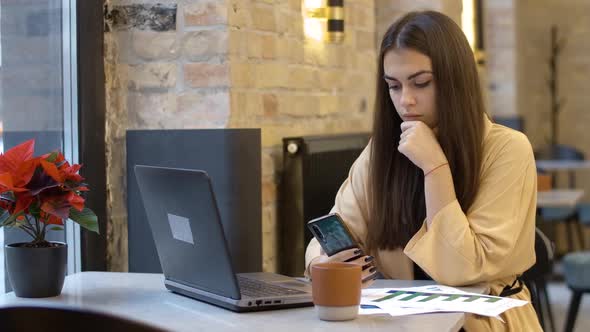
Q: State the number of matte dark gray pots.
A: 1